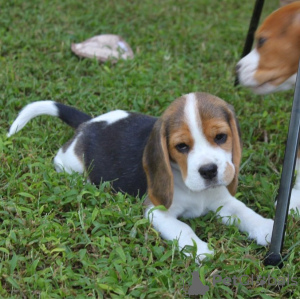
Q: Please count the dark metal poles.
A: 2